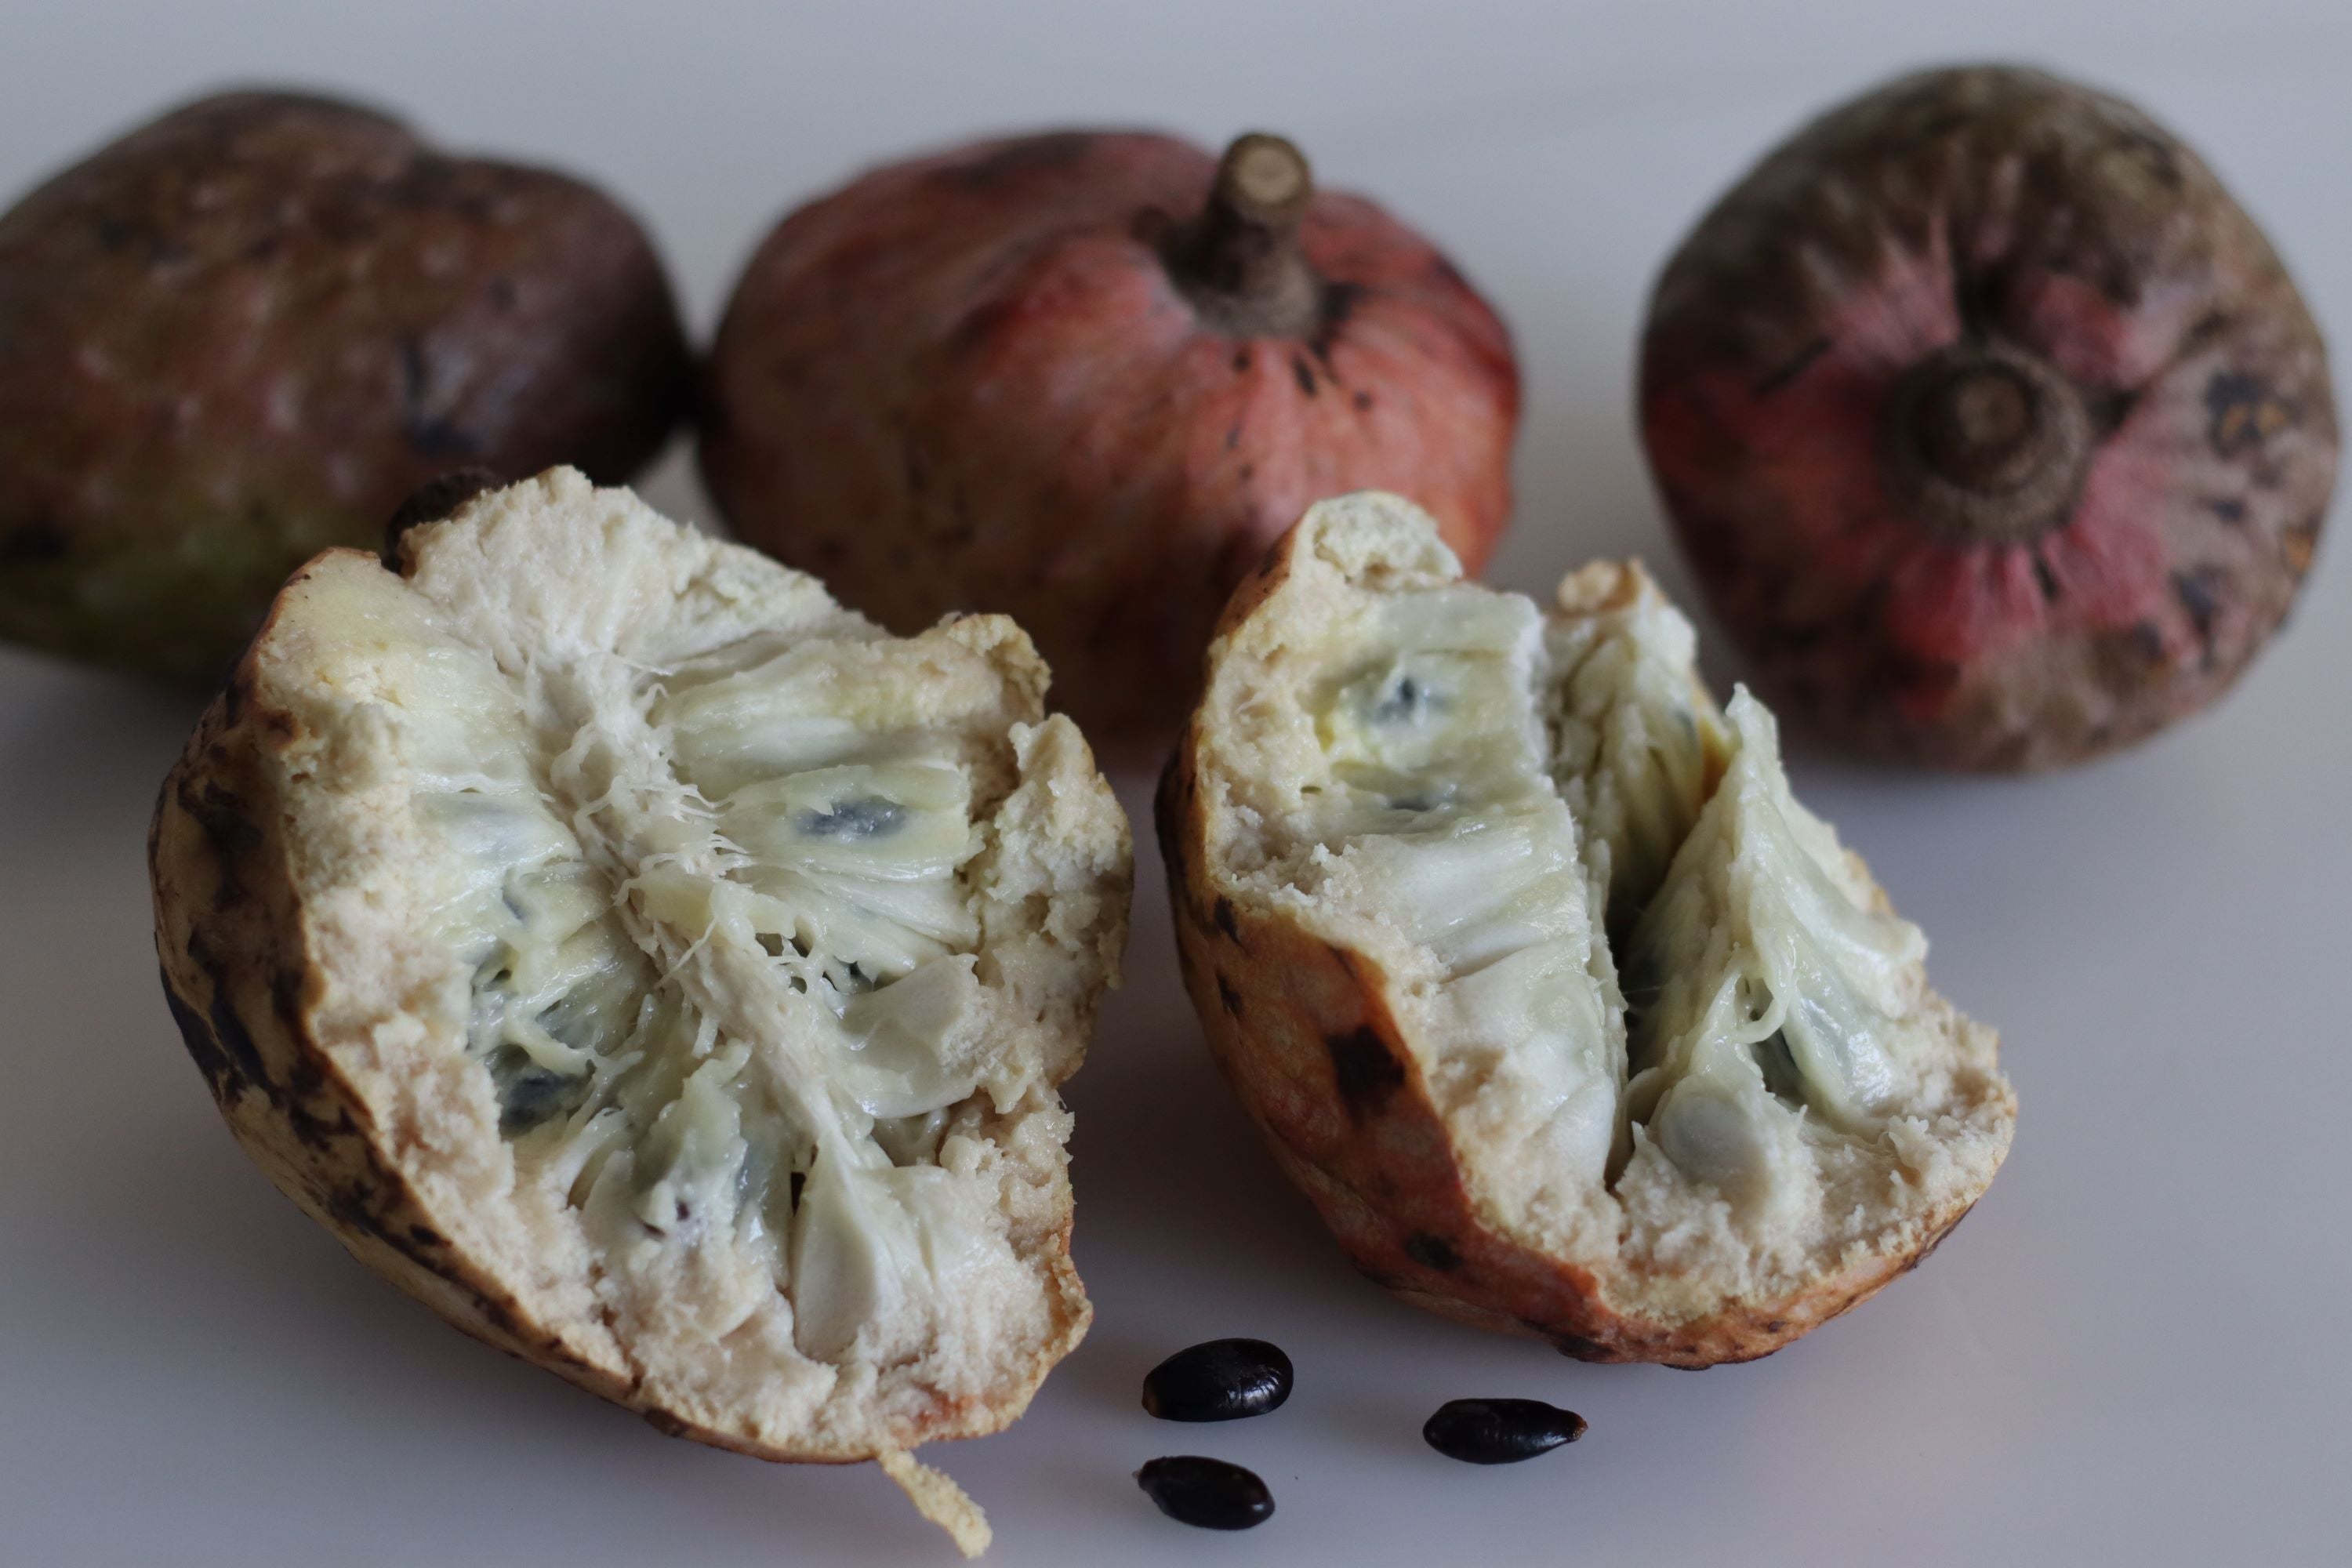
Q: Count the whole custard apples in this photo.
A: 3